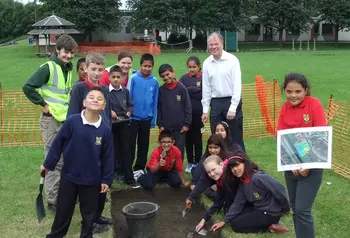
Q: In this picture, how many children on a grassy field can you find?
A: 13